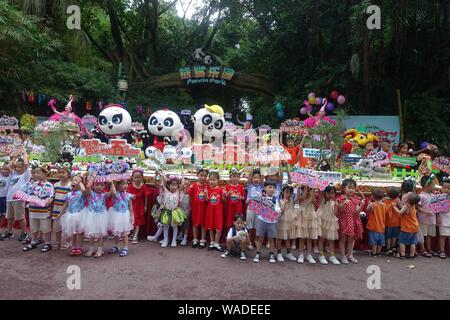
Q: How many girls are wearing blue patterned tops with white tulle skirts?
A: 3